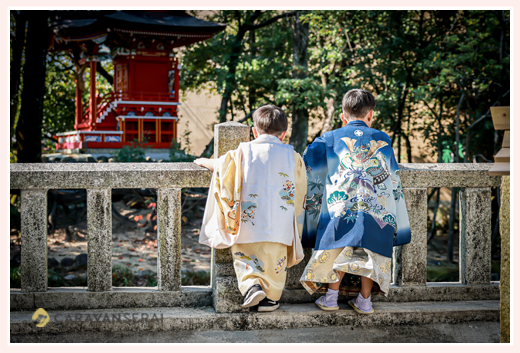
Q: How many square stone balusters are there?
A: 5